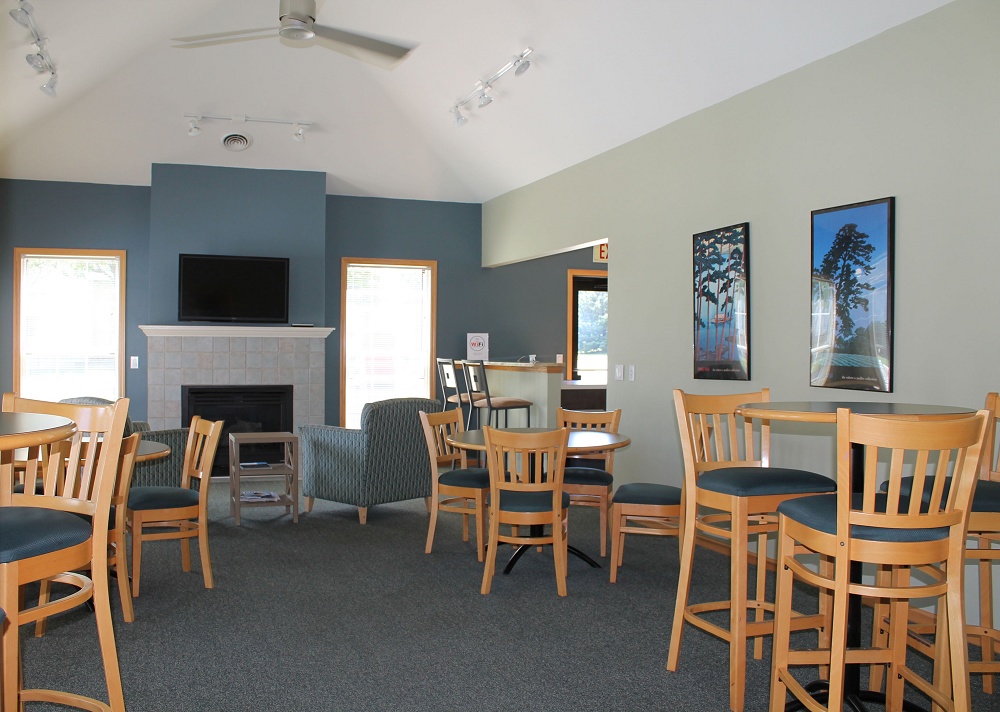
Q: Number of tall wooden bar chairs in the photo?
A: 4